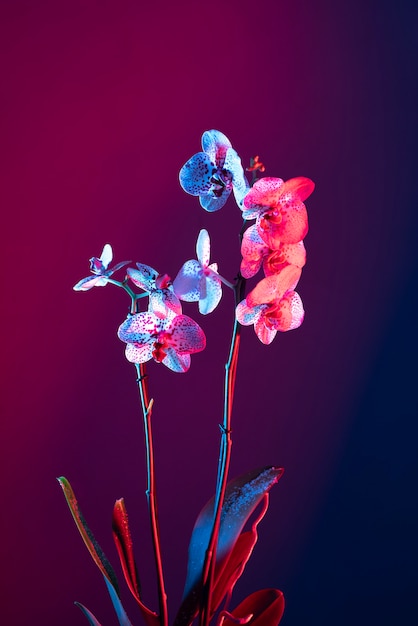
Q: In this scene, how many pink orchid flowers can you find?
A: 3